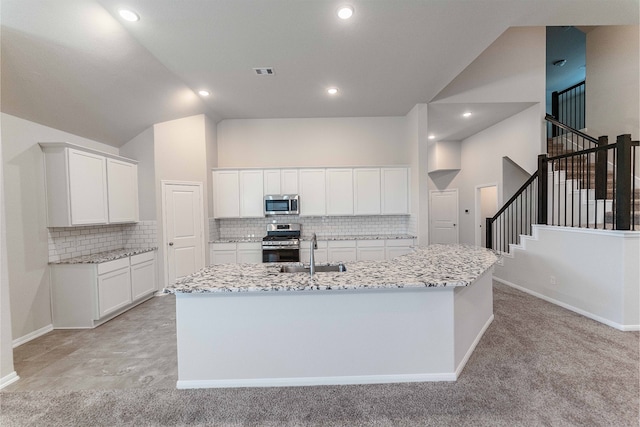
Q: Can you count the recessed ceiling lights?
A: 6